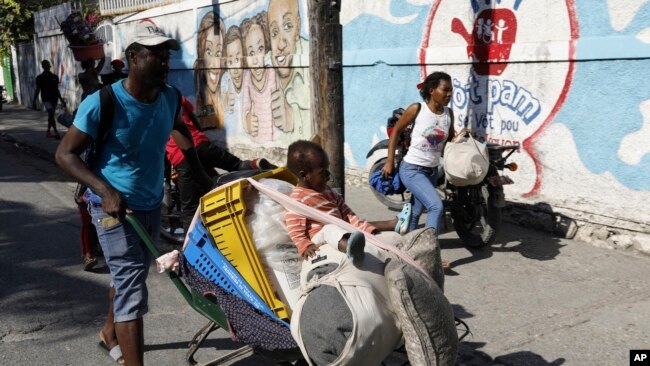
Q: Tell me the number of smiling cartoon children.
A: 2